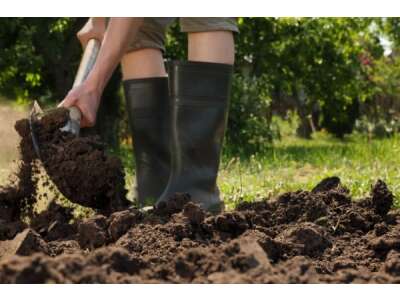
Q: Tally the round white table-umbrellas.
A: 0